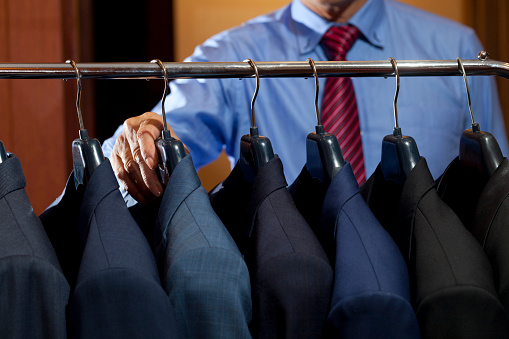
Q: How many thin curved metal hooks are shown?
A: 6